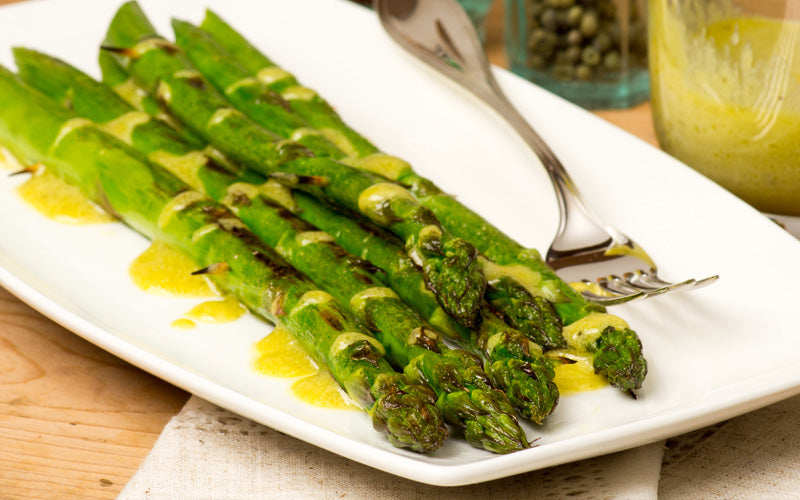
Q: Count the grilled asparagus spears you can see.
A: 6